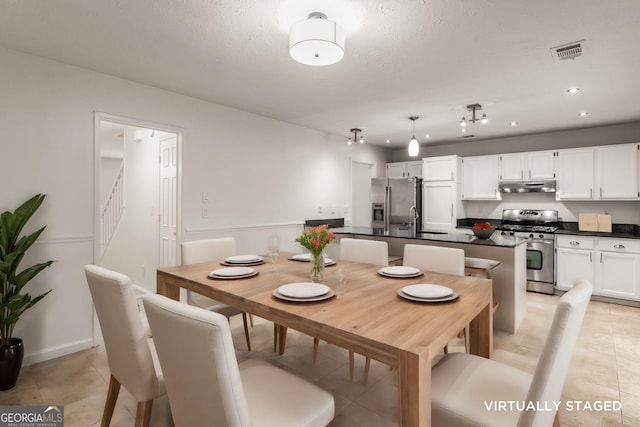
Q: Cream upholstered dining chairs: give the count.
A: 6